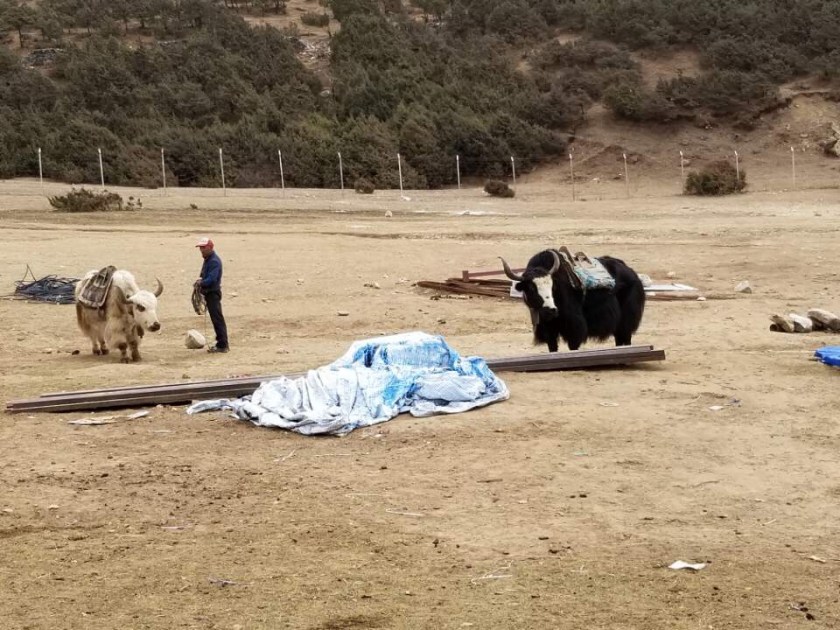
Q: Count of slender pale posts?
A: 14